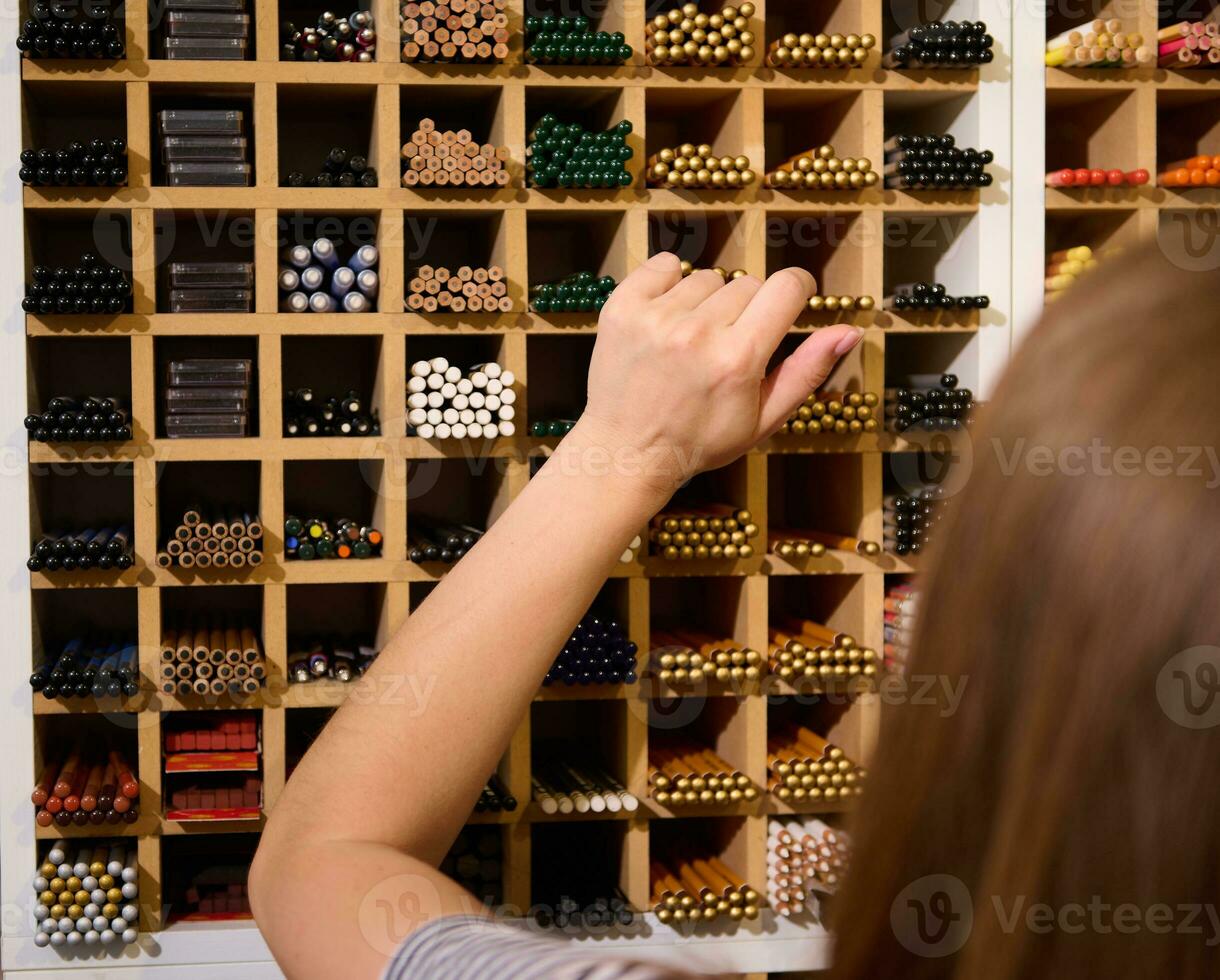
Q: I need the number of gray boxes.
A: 11